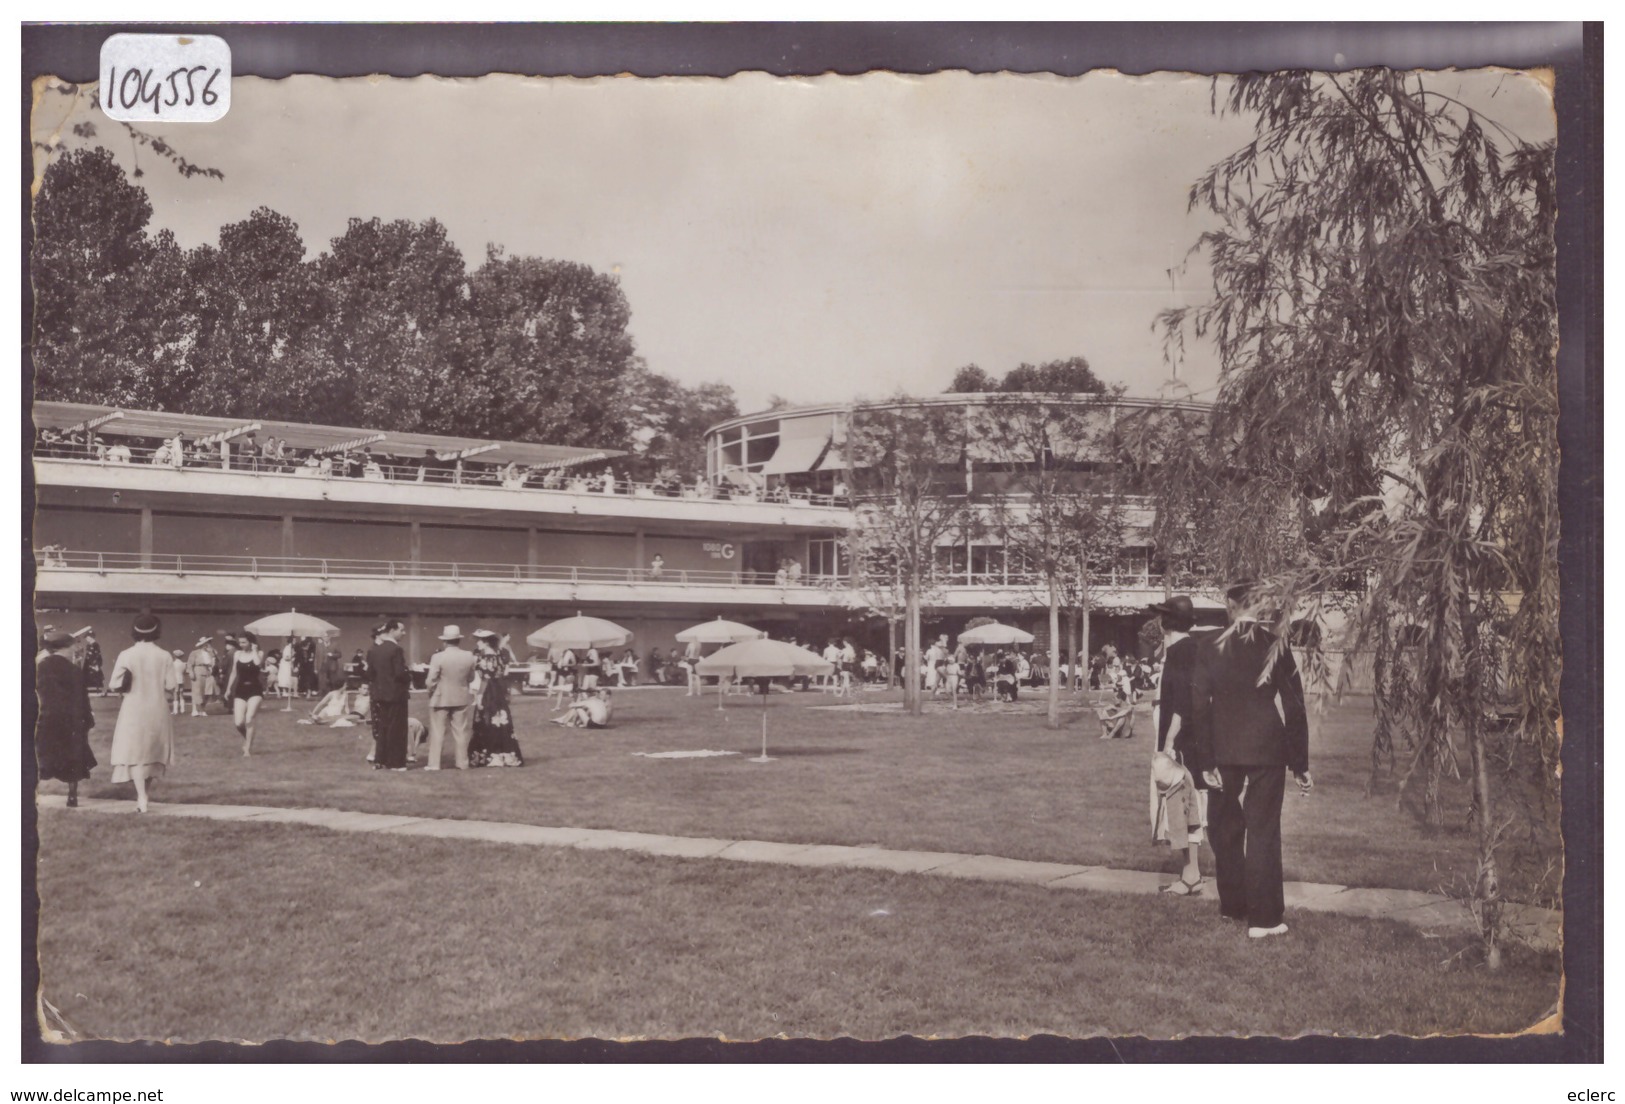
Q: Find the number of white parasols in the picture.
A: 5